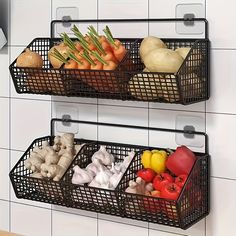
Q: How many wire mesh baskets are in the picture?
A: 2